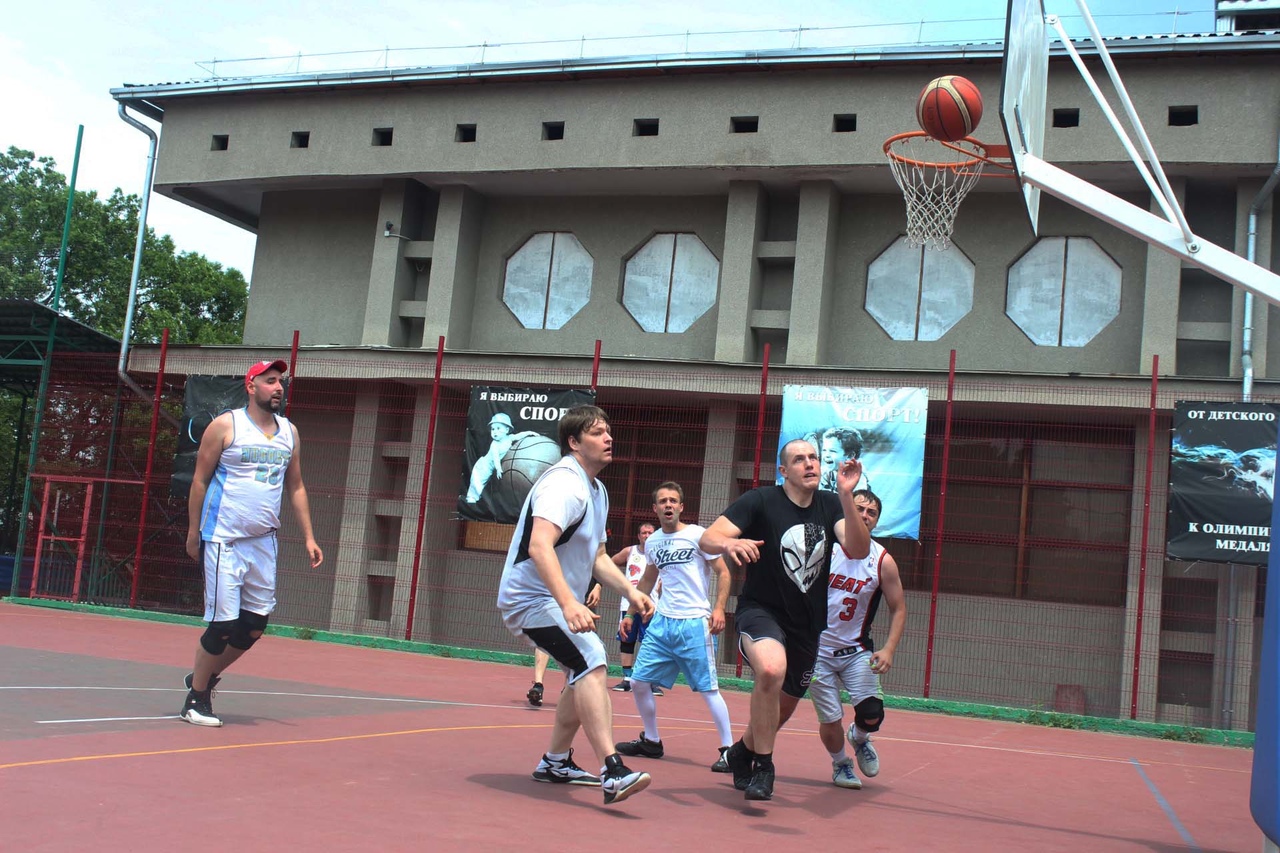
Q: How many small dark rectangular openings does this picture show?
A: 10